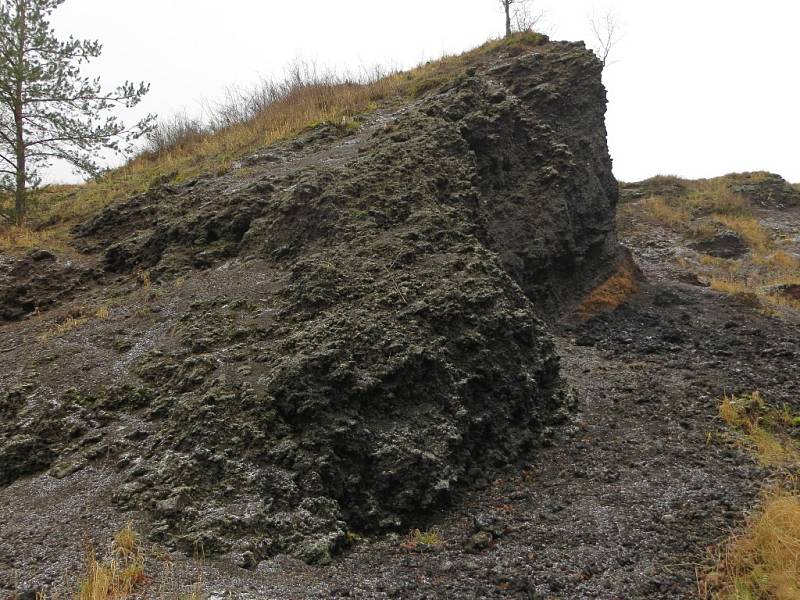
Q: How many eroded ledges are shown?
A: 1